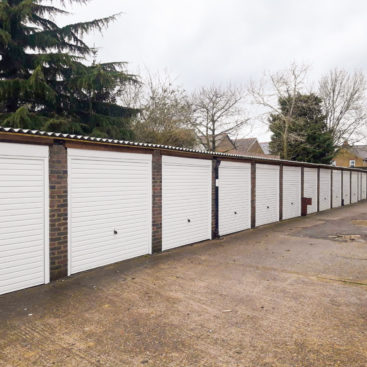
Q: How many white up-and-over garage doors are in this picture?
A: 12